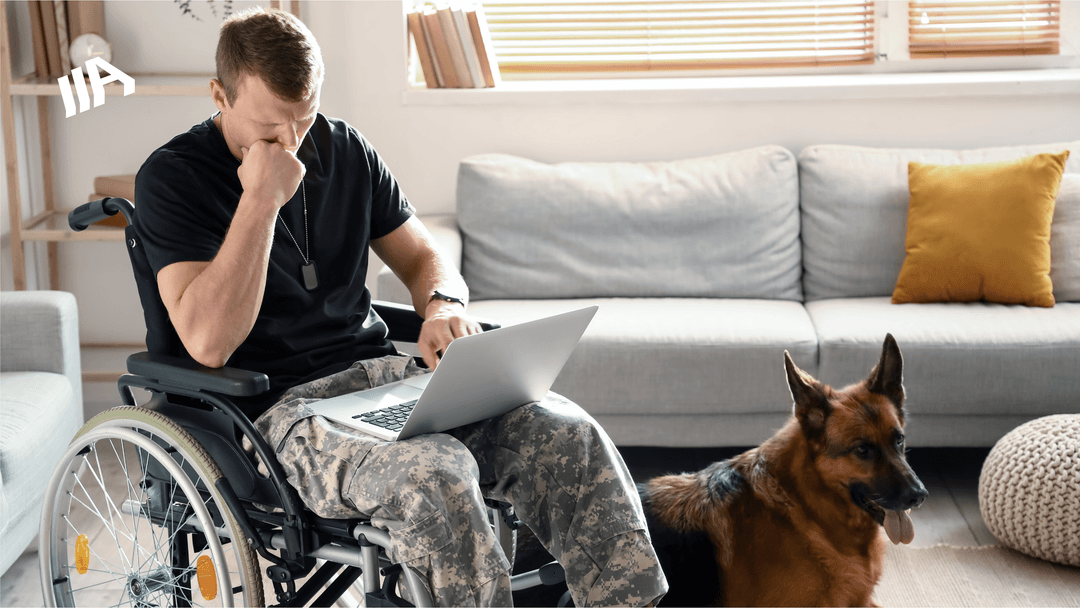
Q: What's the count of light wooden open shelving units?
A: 1